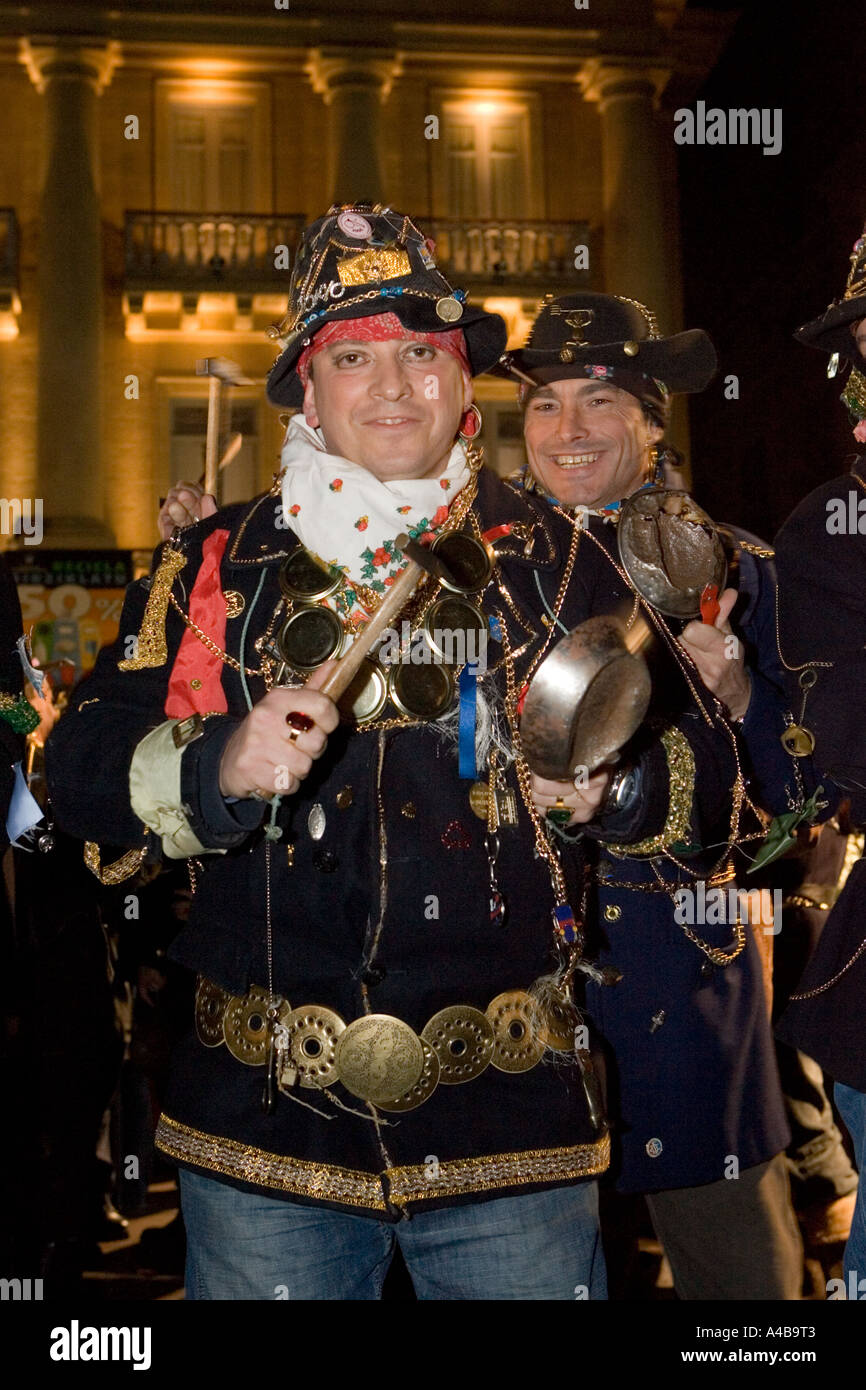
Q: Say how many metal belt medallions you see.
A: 8